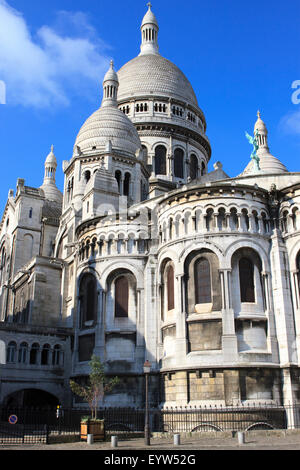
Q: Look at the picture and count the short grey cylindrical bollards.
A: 4